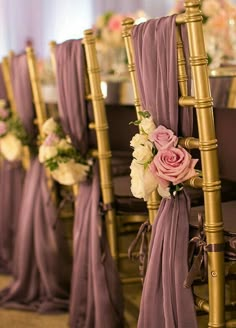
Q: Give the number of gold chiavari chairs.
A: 4